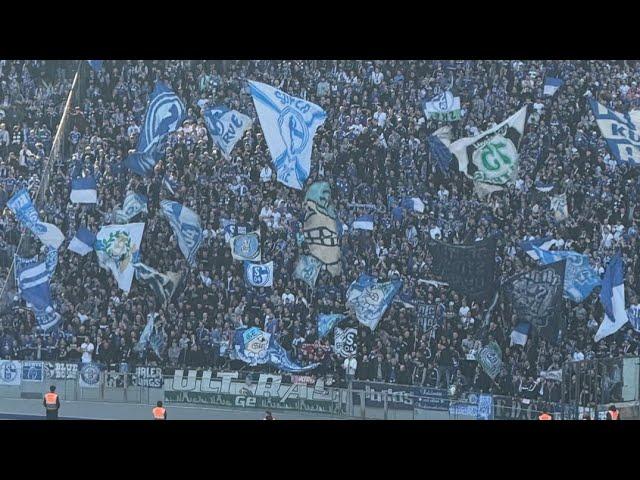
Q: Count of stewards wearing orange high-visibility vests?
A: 4